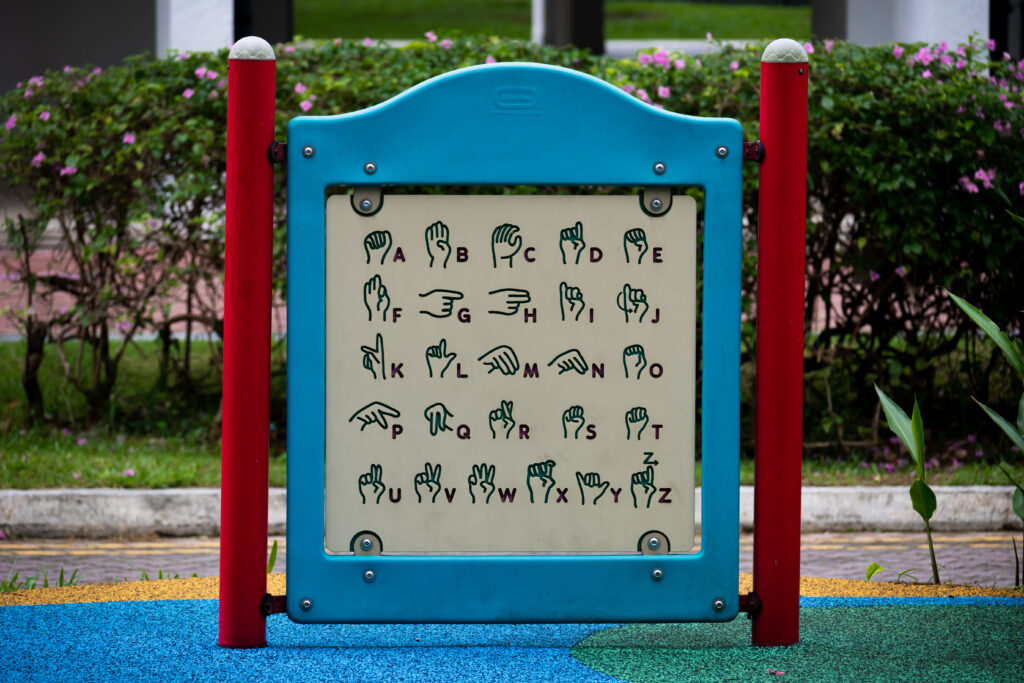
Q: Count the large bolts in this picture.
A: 12